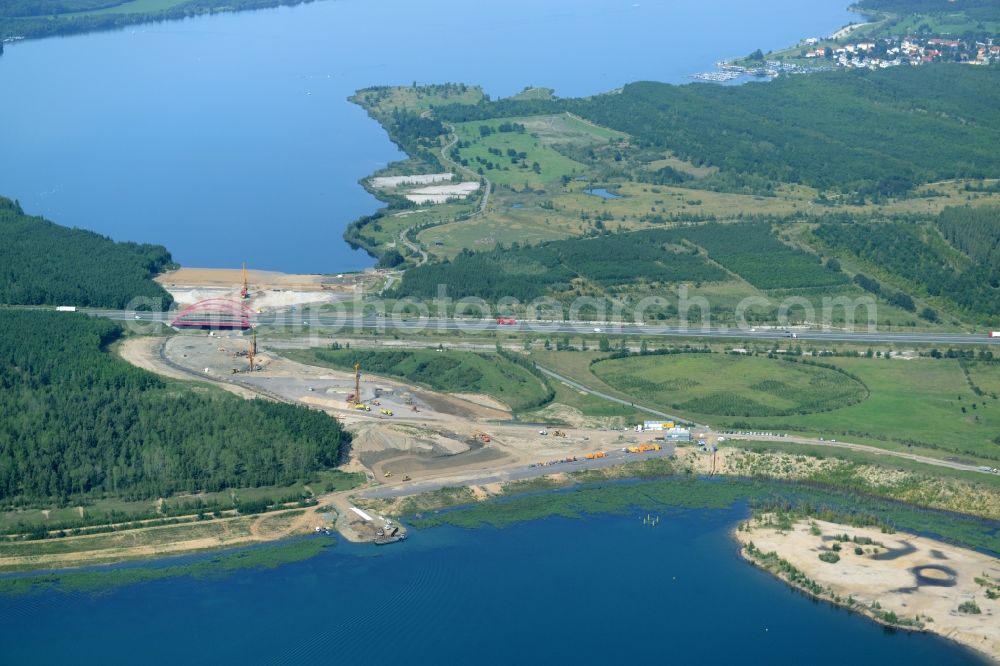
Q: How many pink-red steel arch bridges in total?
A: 1